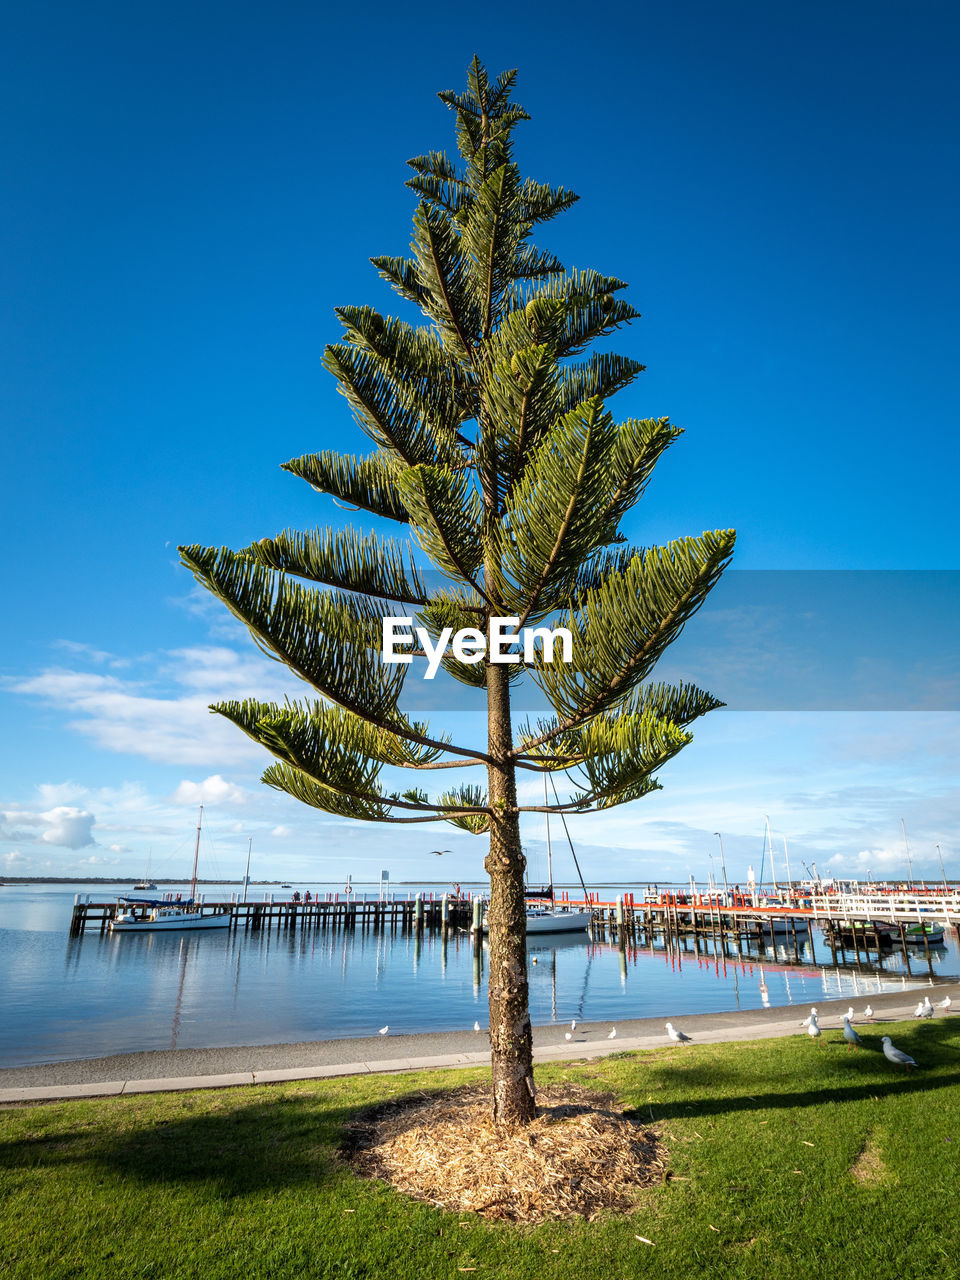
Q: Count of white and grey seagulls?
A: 15